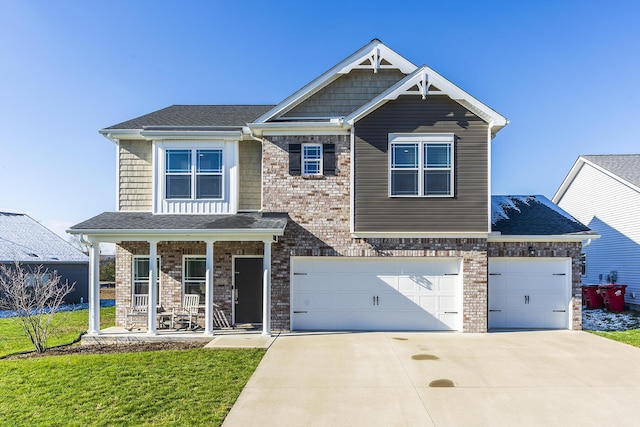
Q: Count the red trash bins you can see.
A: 2